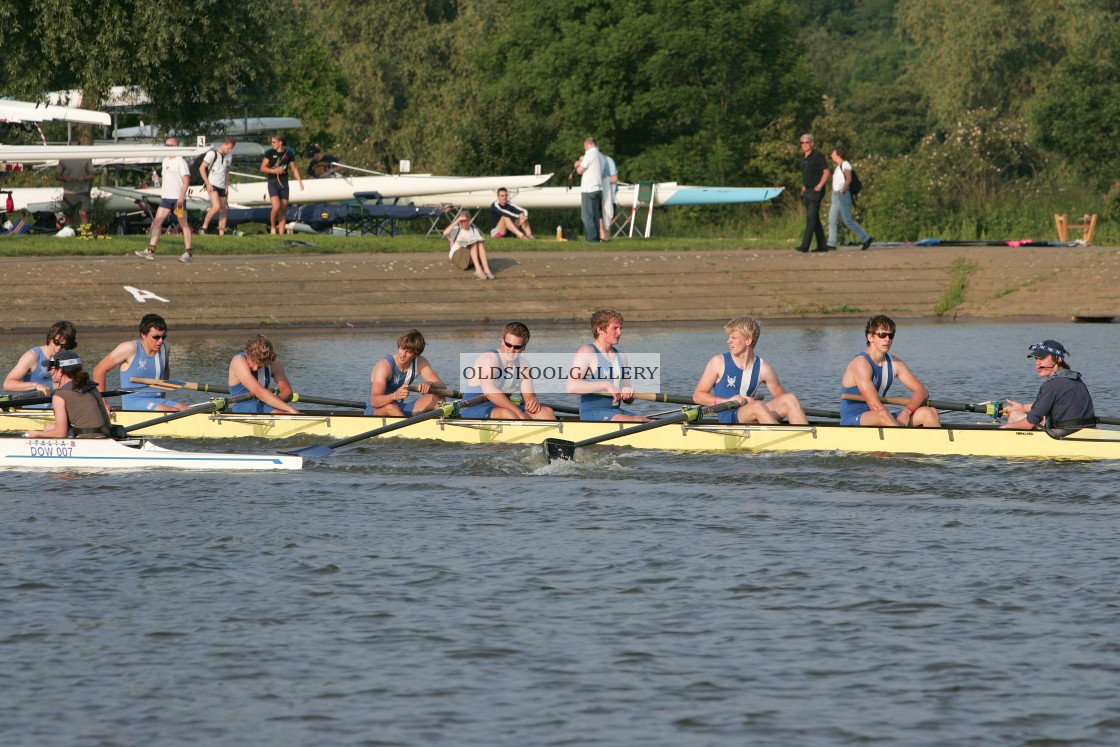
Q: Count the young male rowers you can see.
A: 8